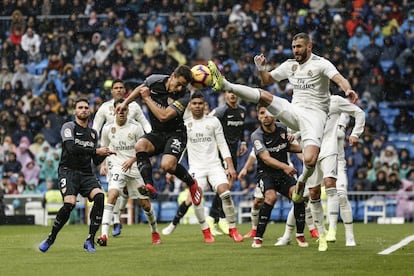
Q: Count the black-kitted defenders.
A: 4